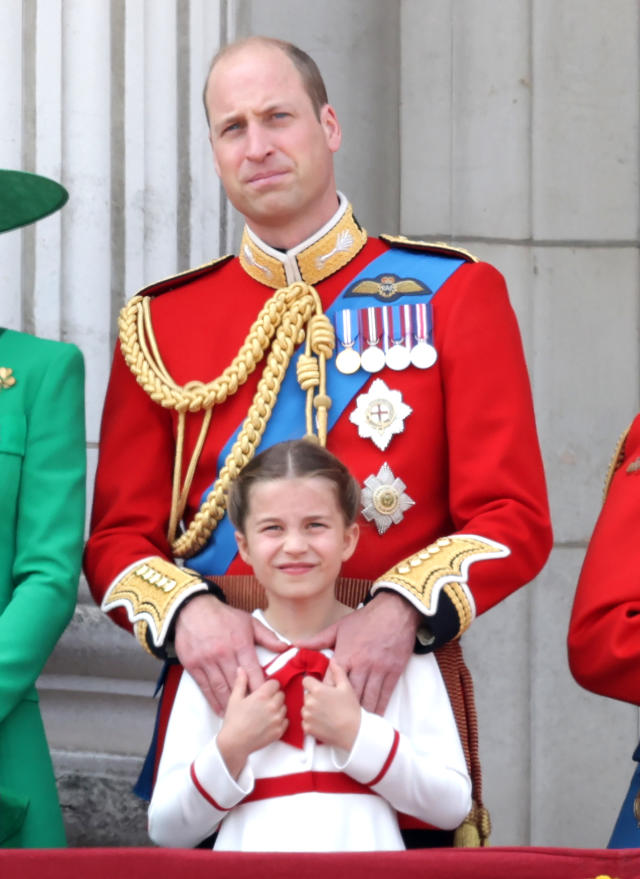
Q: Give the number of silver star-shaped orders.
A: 2